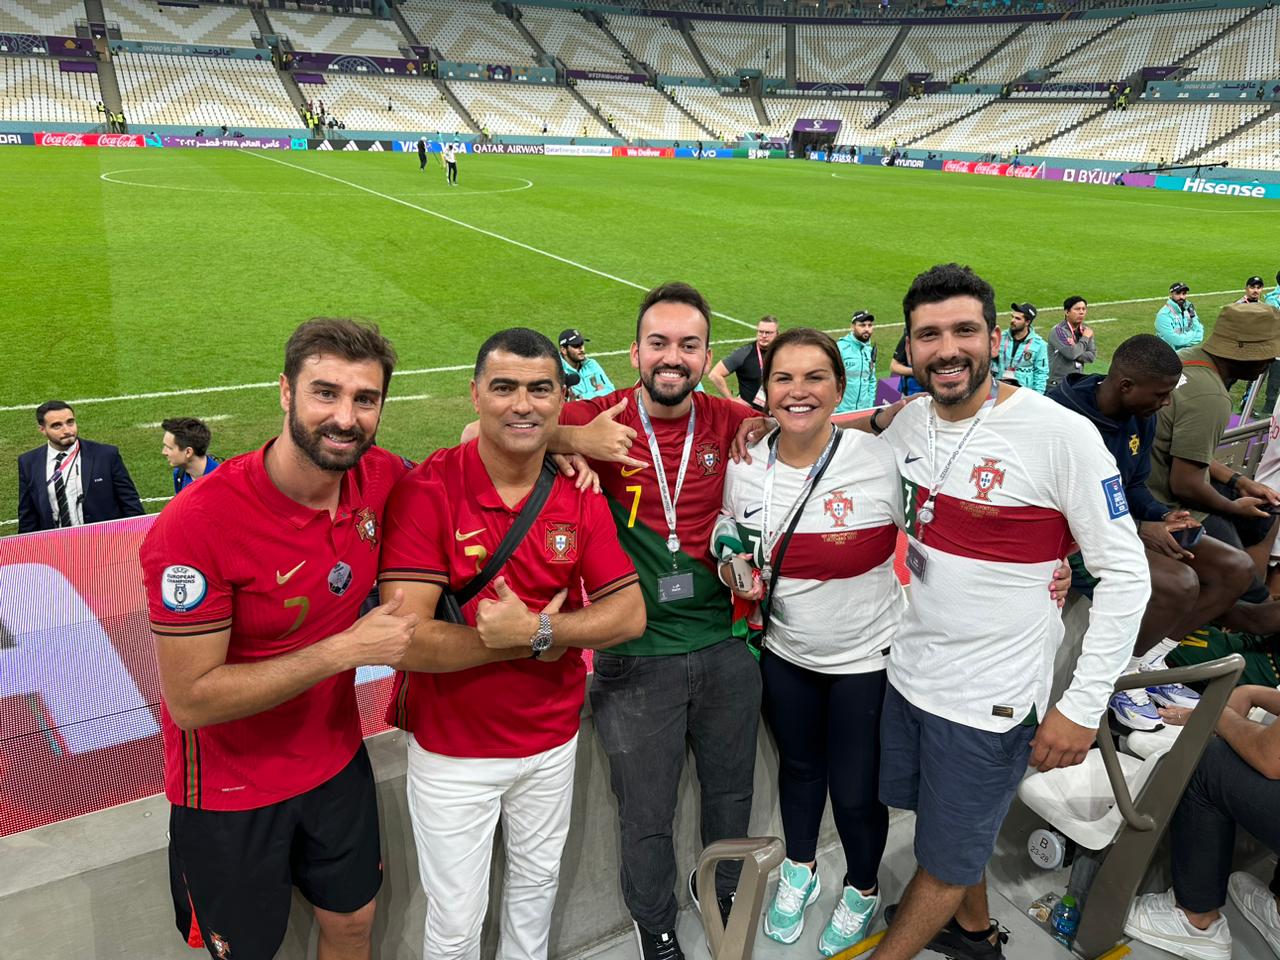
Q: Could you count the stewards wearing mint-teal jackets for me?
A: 5